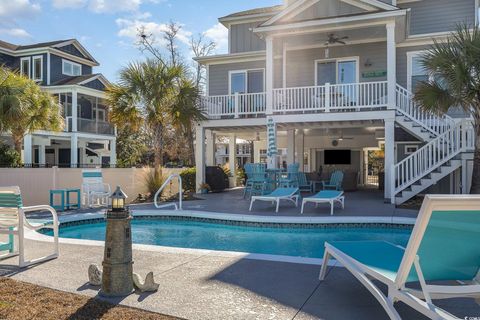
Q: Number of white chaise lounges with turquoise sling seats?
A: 3